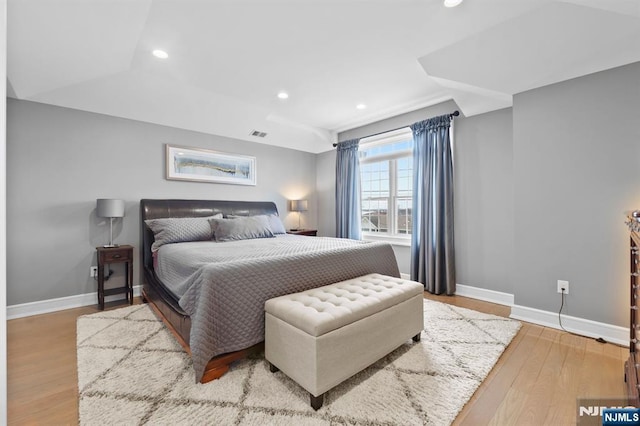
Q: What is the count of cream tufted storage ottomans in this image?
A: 1